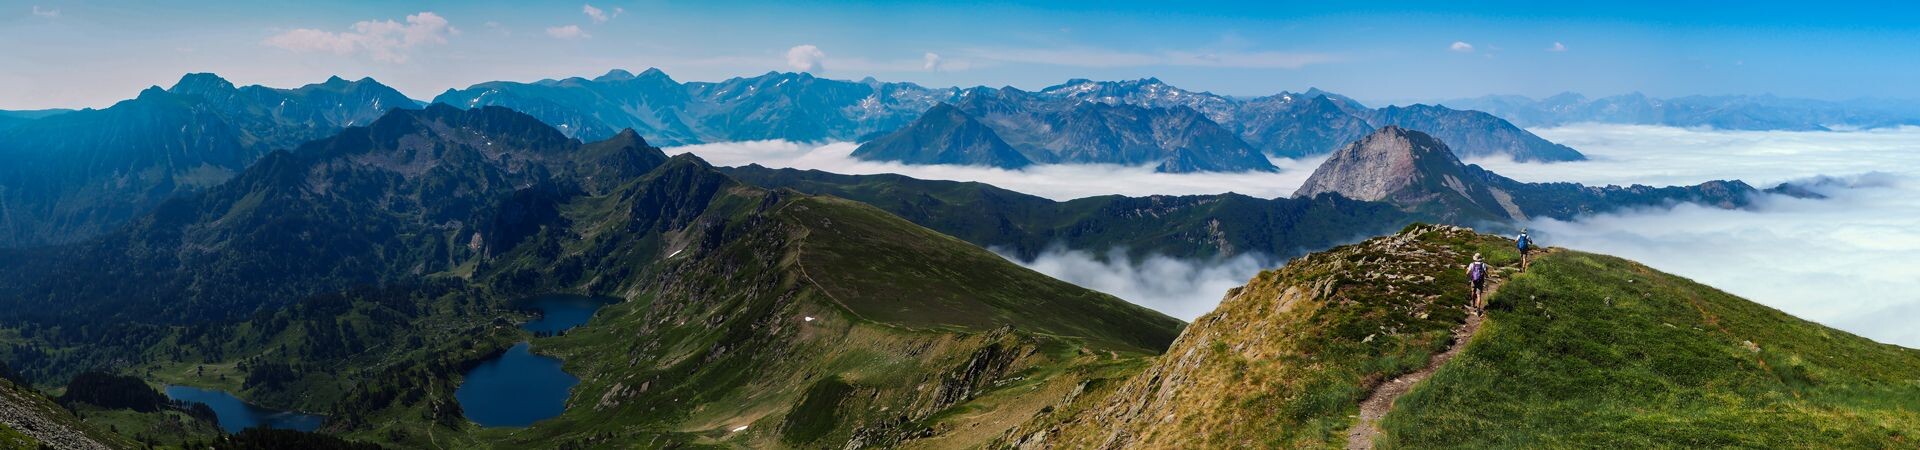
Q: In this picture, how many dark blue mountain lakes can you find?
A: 3